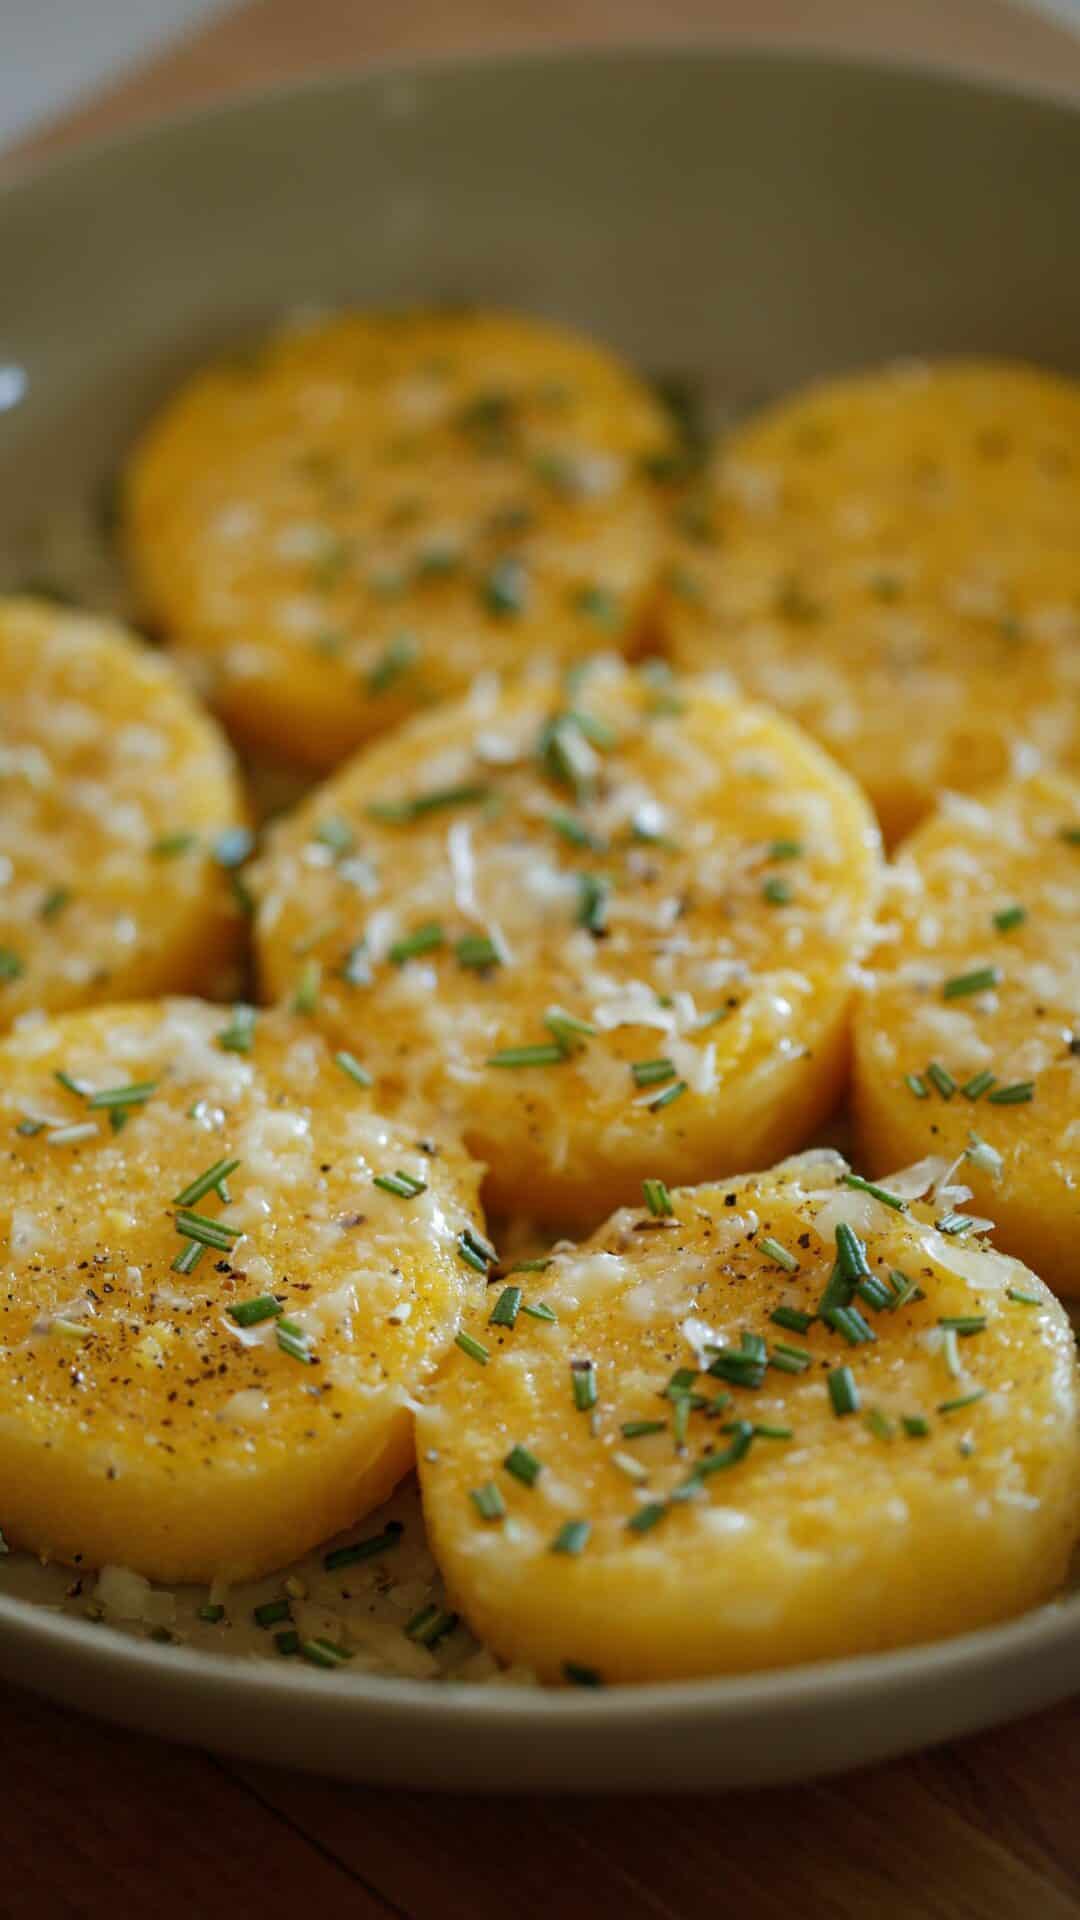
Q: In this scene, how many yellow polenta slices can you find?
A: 7